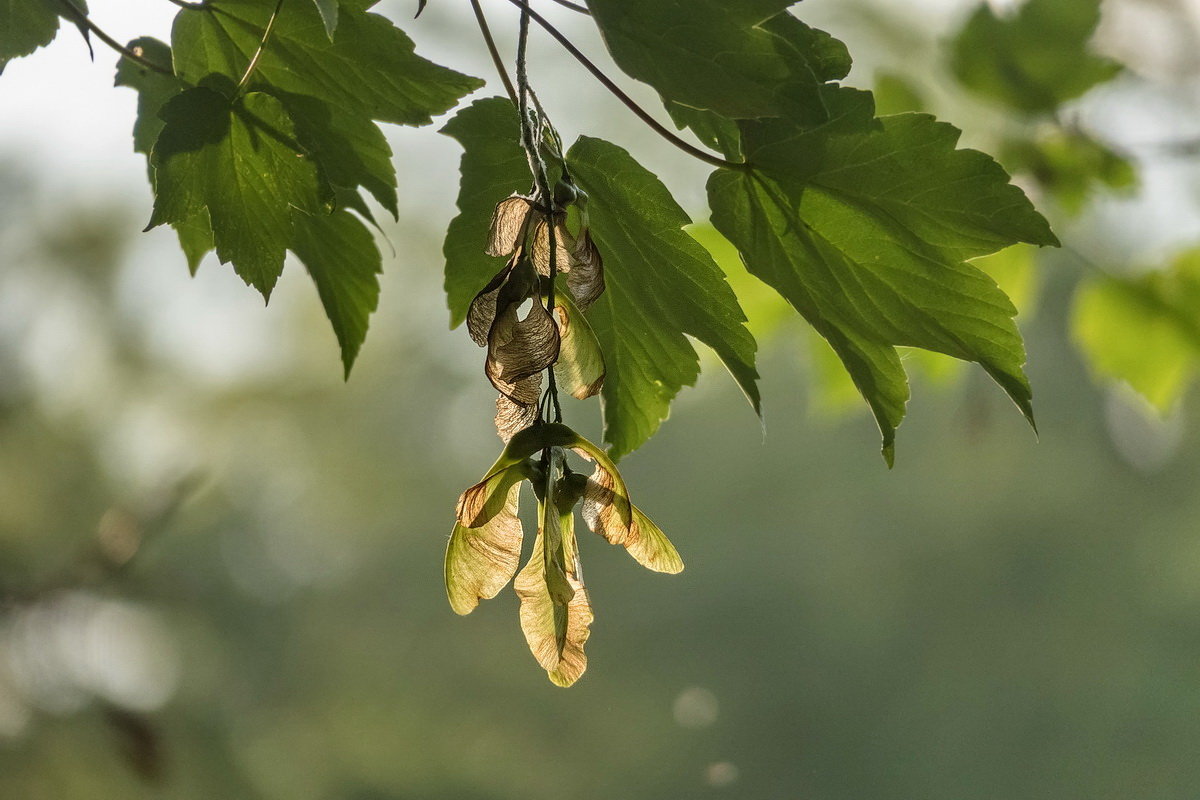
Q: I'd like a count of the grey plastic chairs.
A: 0